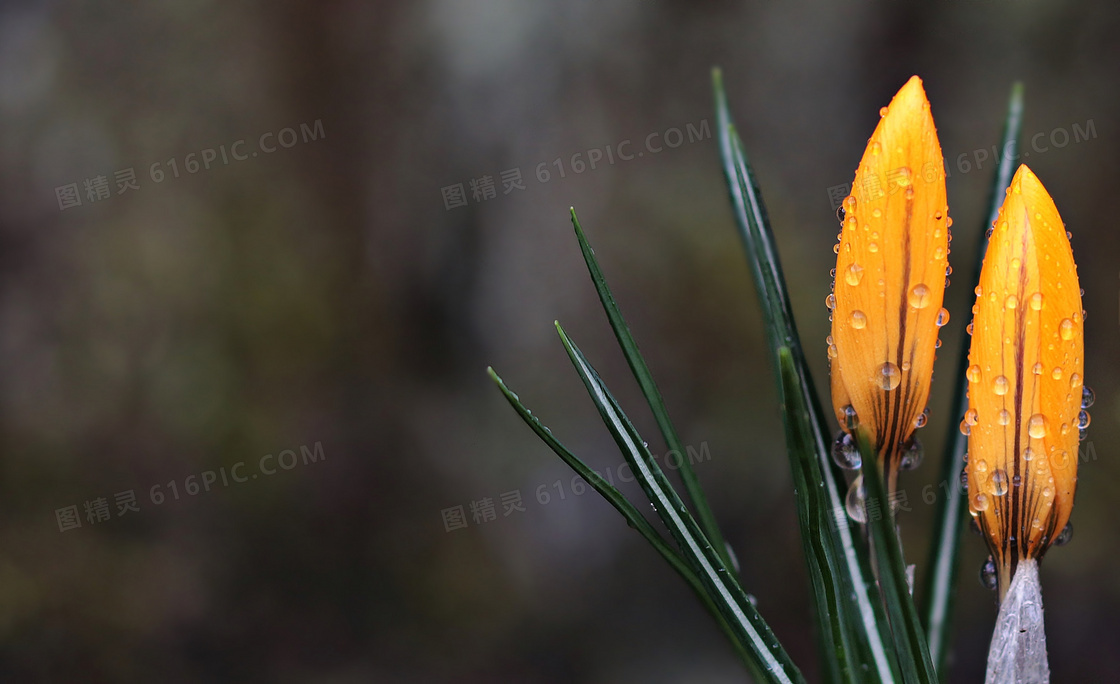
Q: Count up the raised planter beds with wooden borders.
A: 0